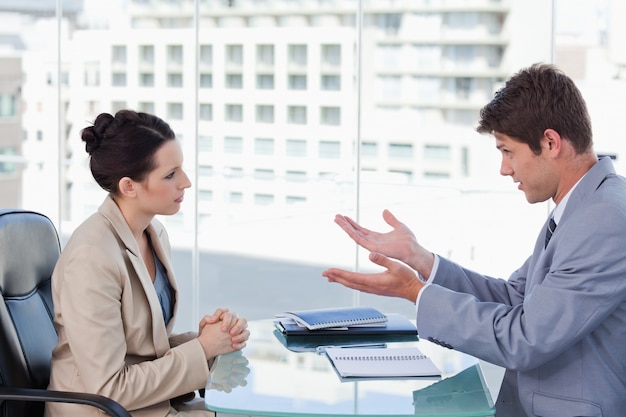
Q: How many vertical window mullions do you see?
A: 4